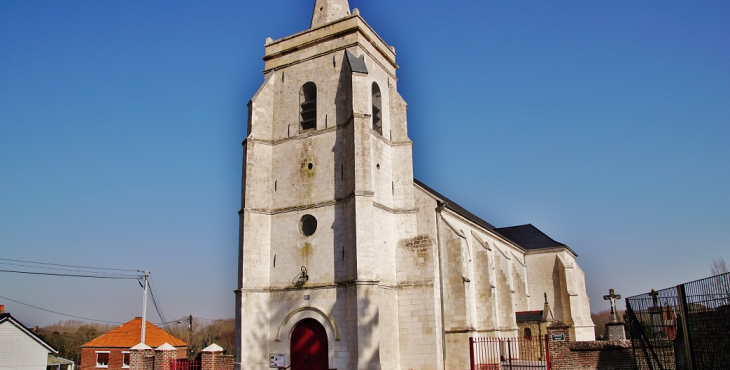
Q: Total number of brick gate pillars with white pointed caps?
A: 3